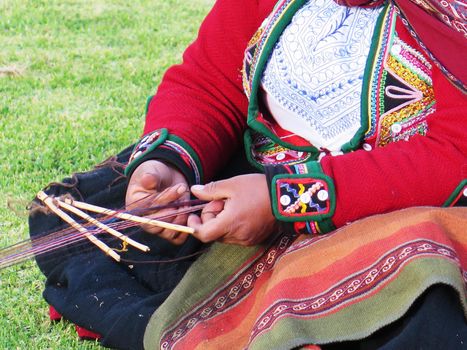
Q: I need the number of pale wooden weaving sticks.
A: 3